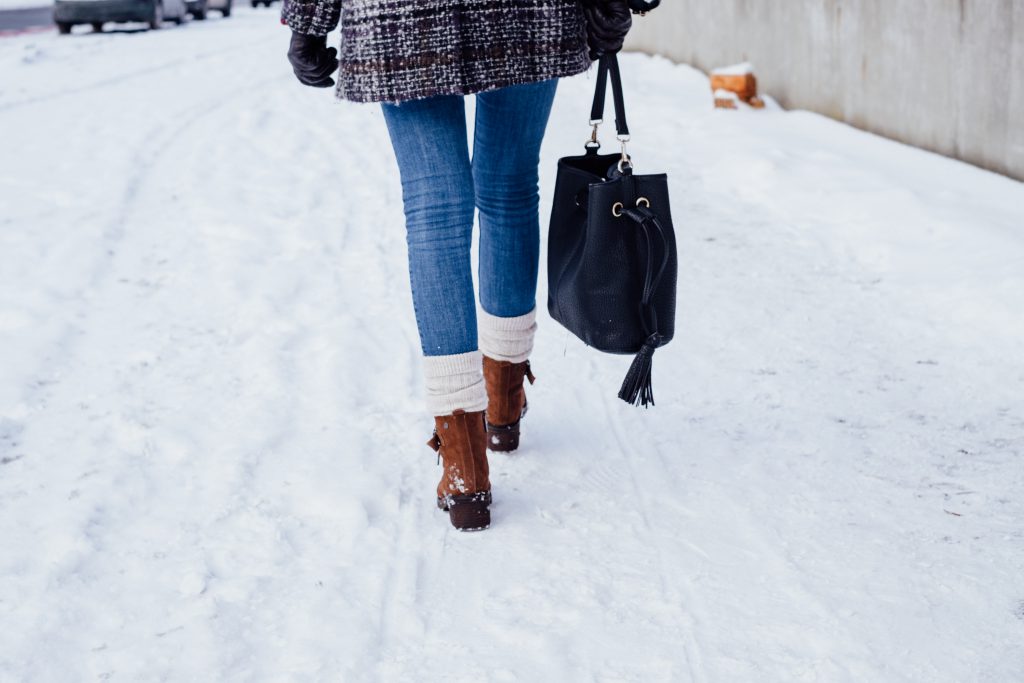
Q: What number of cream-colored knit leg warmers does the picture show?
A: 2